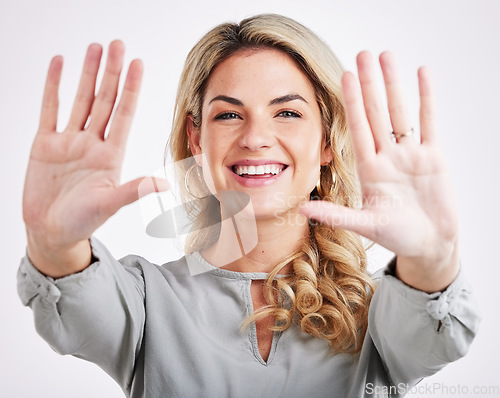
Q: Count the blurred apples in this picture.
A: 0